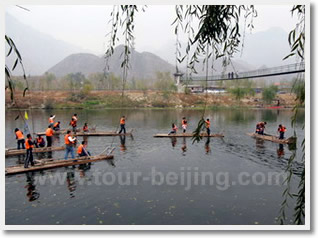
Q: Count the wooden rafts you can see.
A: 5